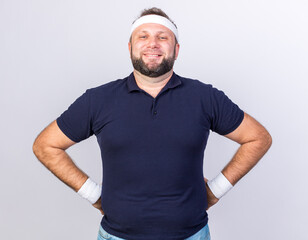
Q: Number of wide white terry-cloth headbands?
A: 1